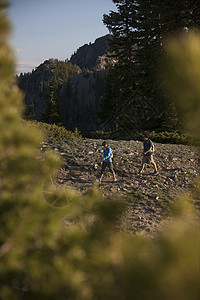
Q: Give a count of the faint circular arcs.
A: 1